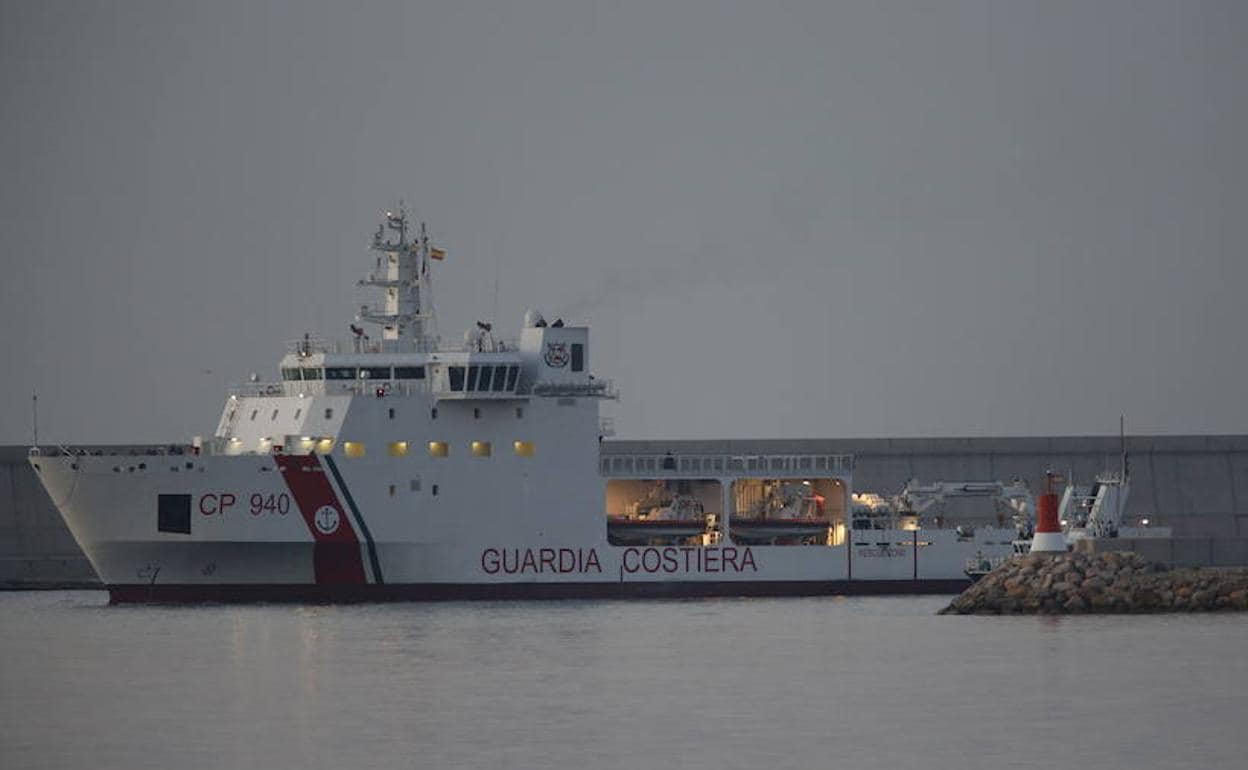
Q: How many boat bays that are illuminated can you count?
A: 2